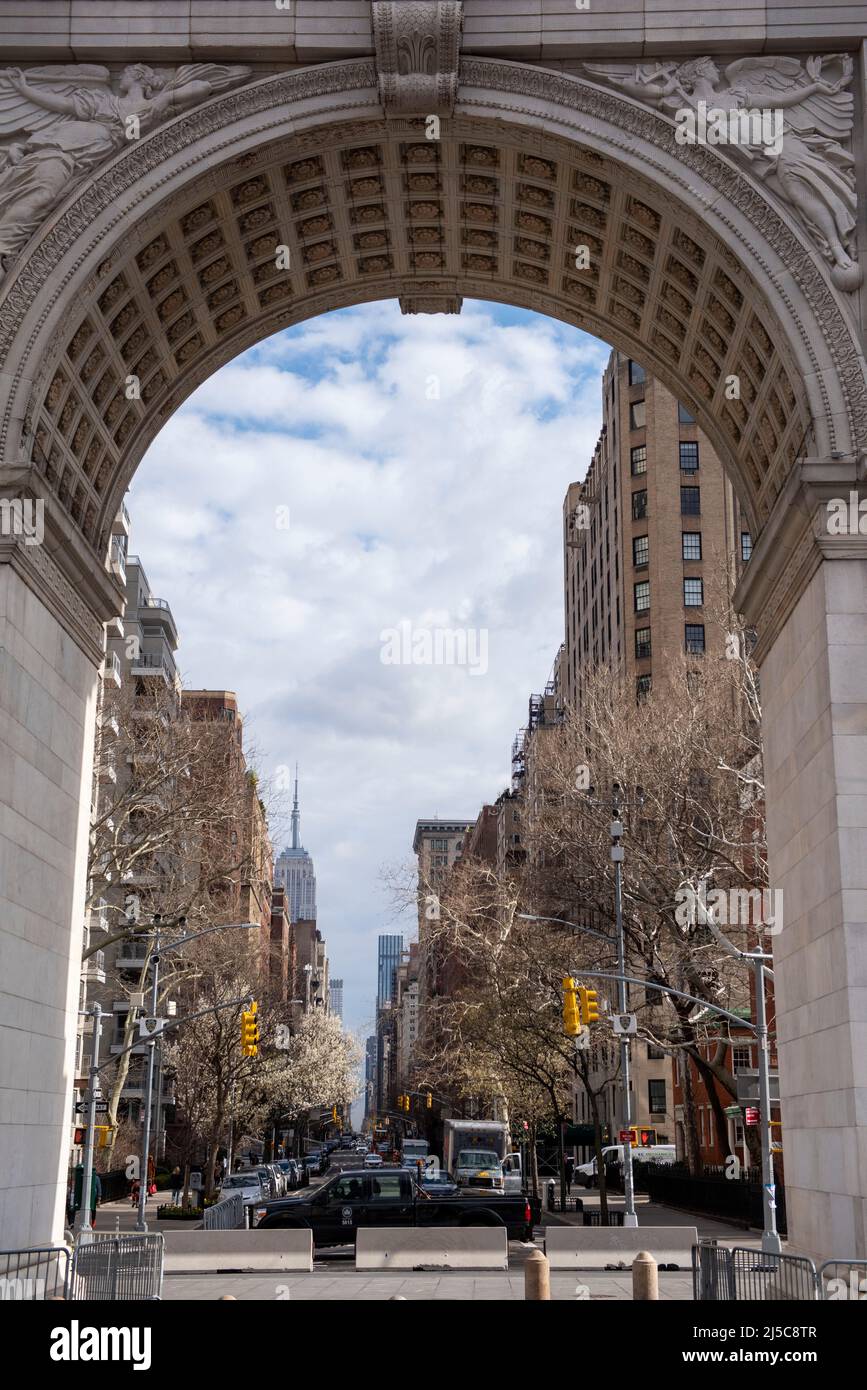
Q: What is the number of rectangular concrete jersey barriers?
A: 3